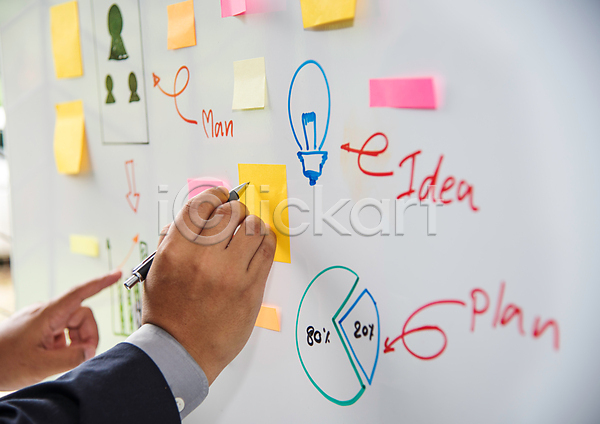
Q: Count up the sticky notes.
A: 11